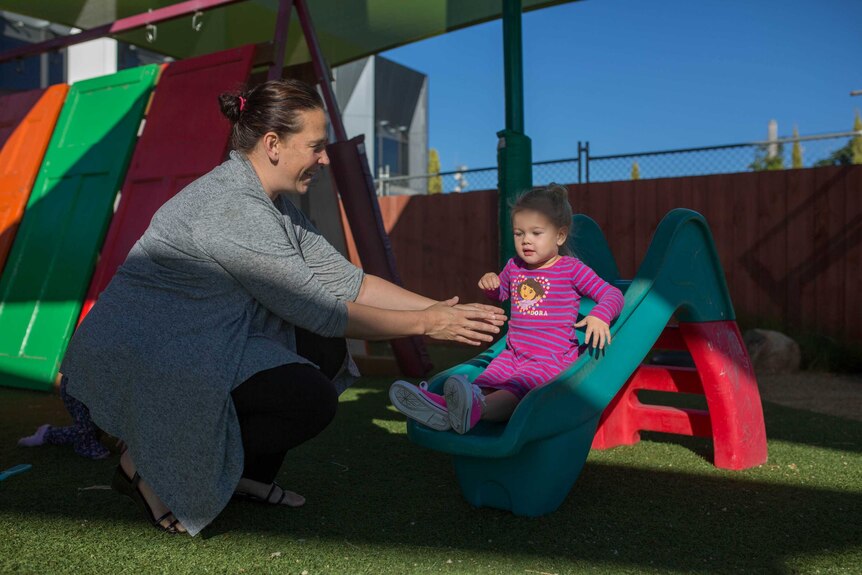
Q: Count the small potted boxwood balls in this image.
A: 0